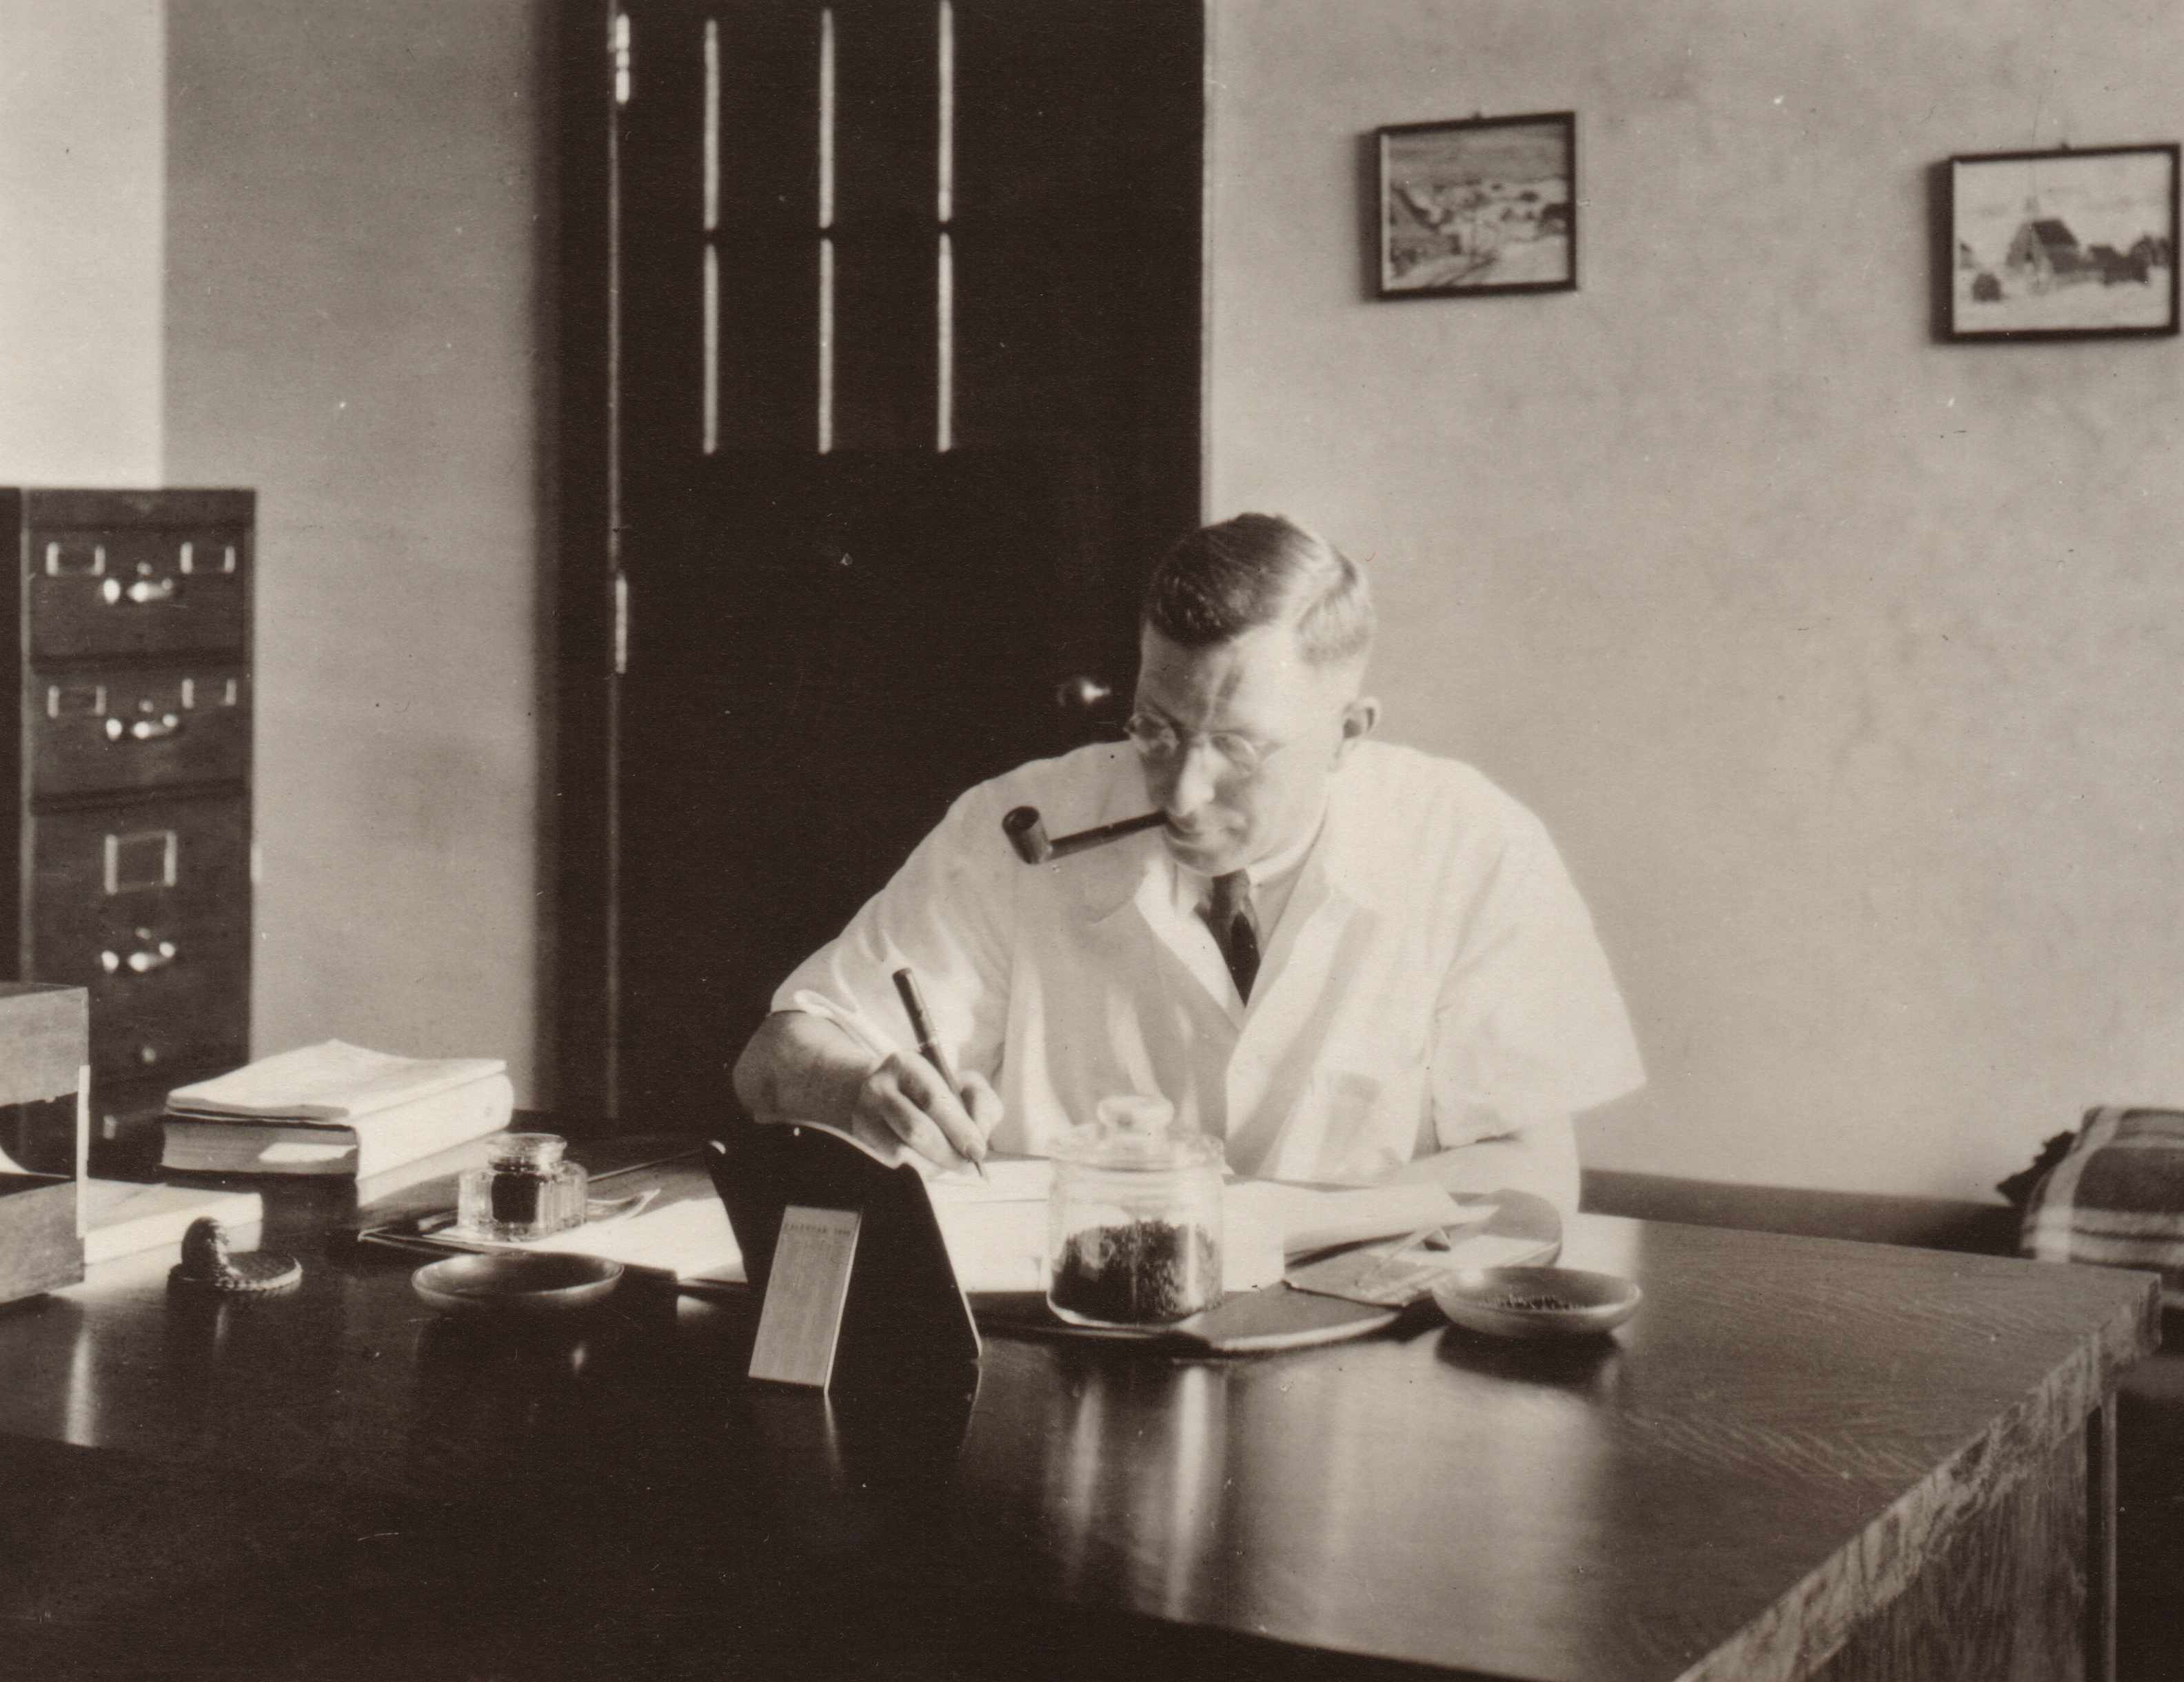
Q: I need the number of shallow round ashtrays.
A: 2